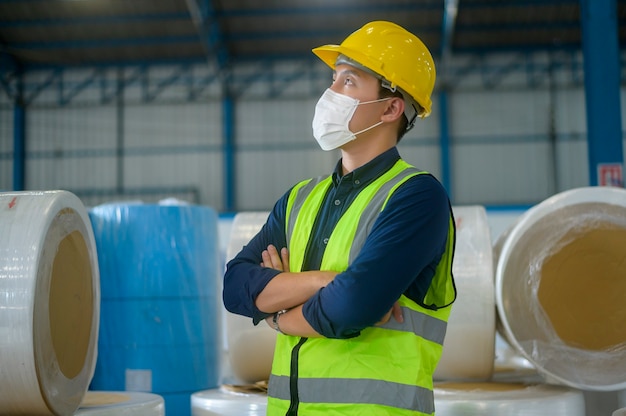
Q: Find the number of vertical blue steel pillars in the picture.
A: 4